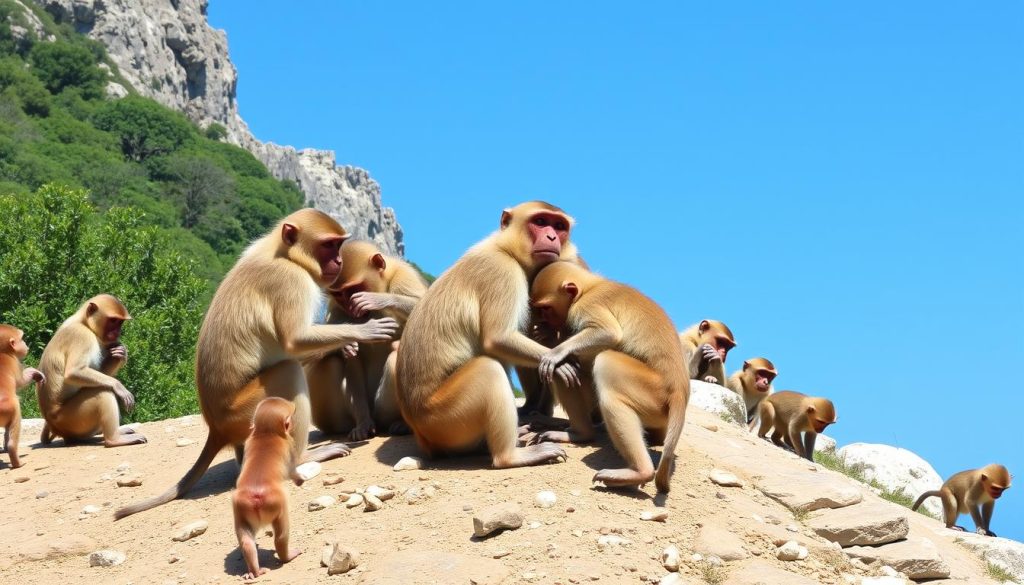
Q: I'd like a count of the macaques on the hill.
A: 11